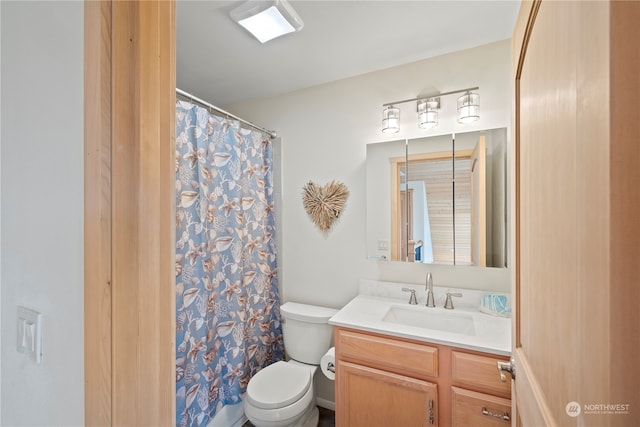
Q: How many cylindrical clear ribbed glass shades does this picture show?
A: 3